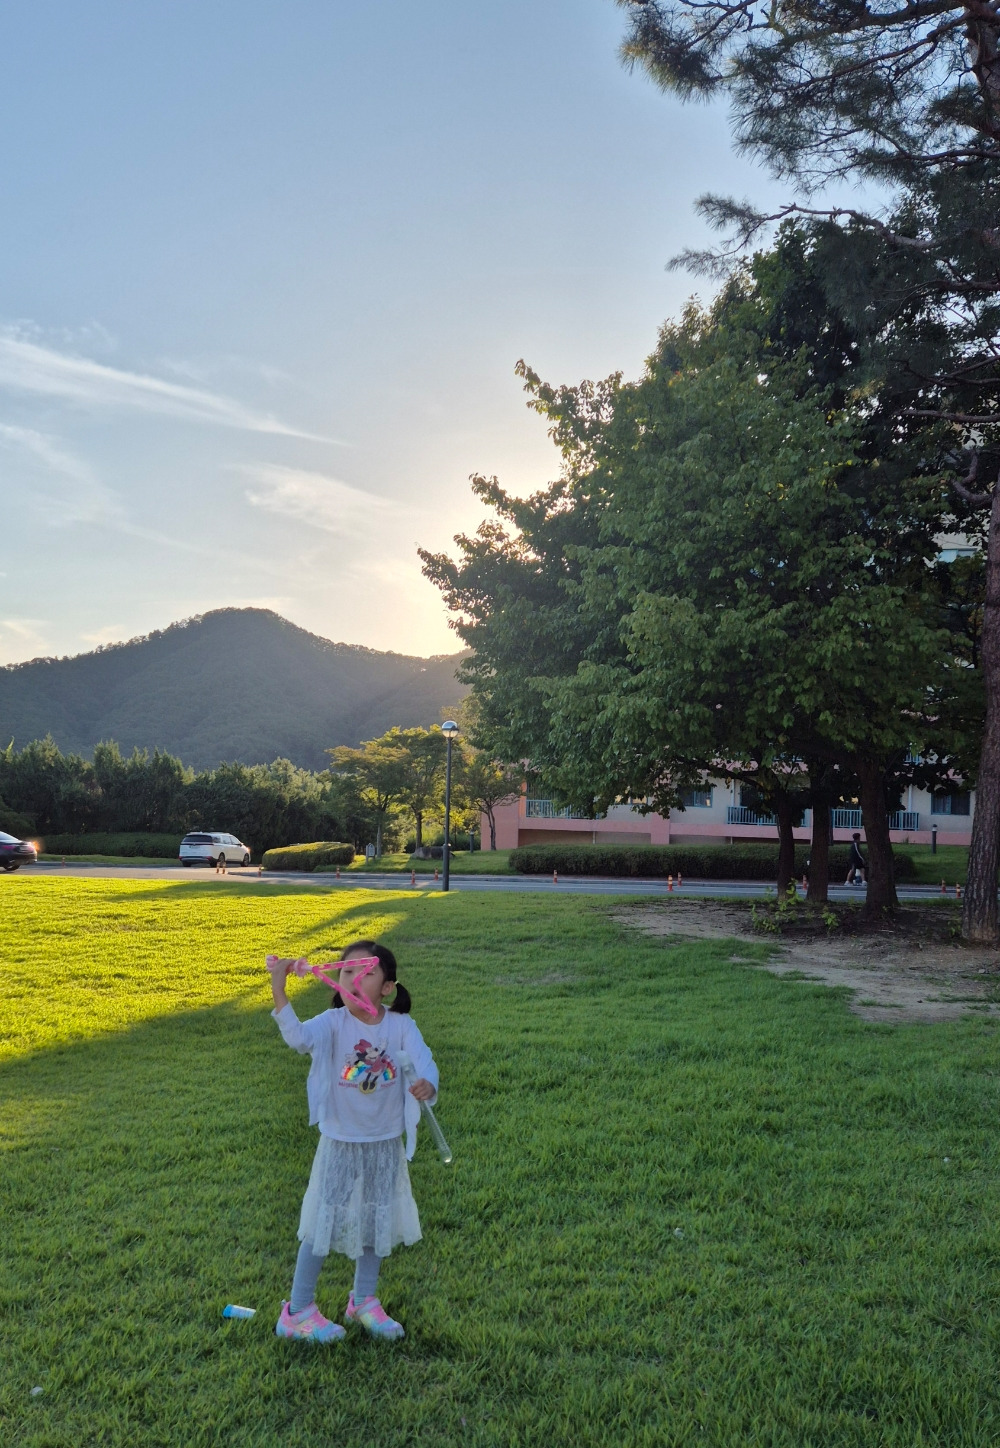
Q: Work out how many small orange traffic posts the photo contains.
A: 13